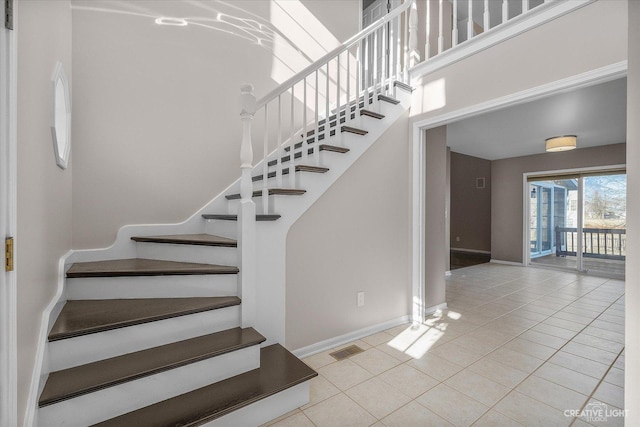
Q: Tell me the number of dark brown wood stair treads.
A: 13